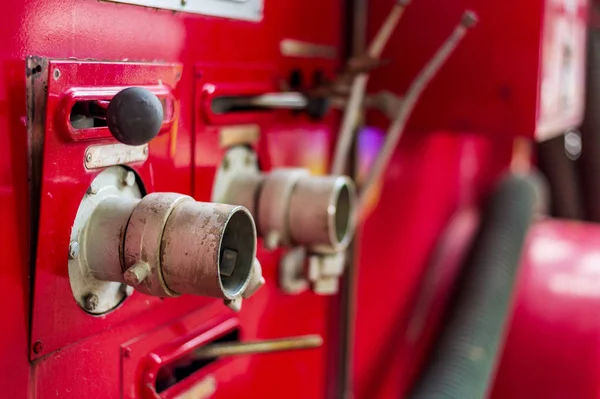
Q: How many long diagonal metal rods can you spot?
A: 2